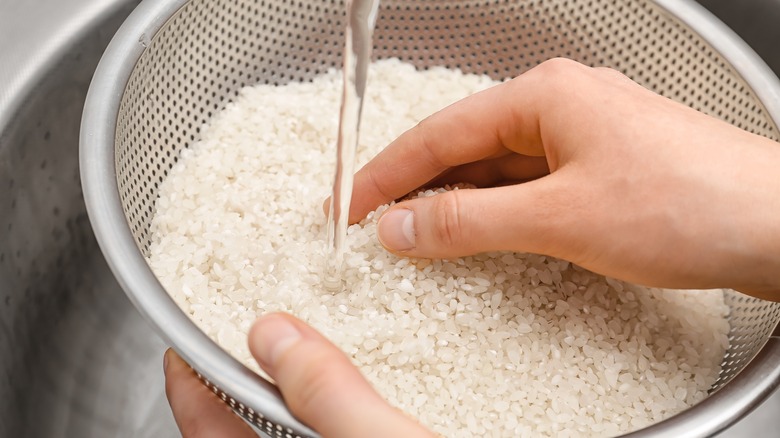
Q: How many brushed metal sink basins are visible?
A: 1